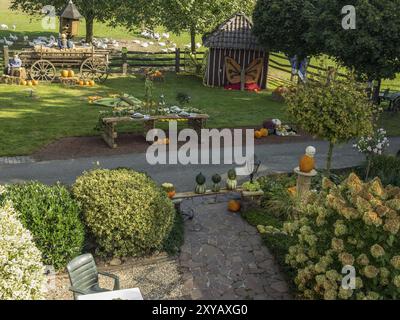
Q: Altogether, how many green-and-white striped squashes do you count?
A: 3